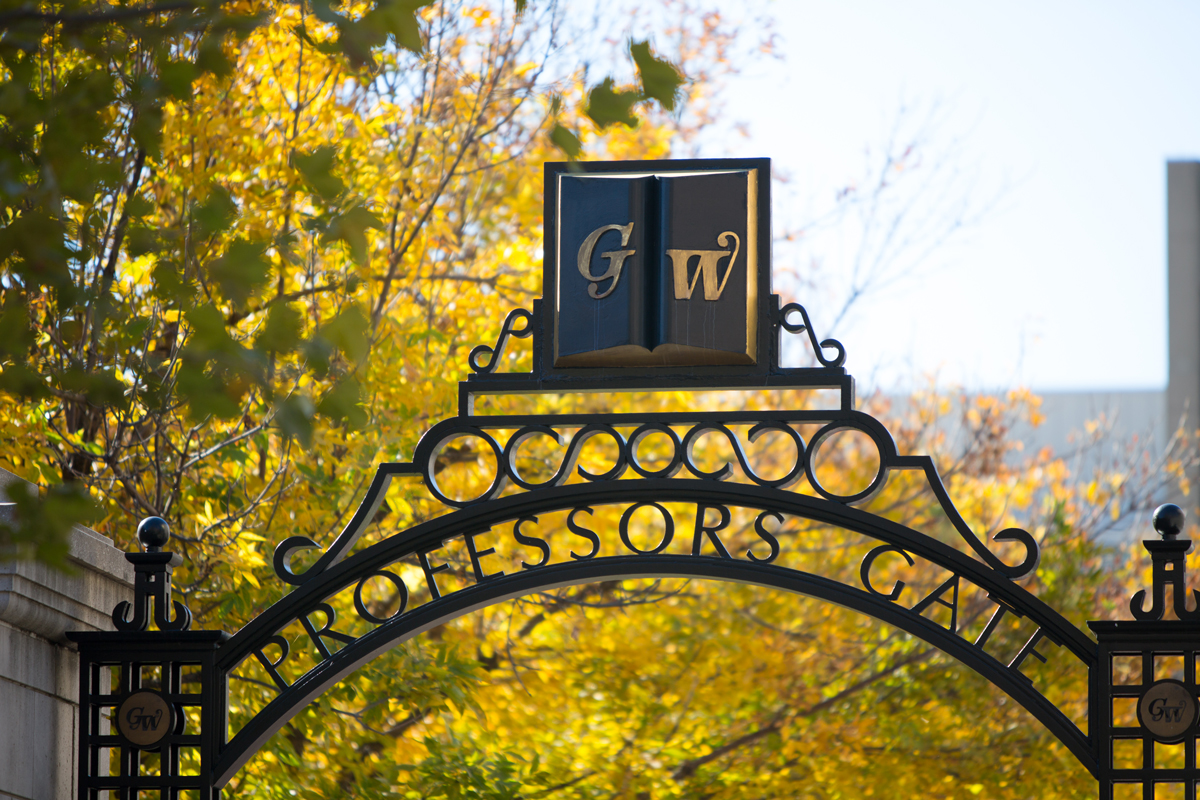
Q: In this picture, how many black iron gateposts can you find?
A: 2